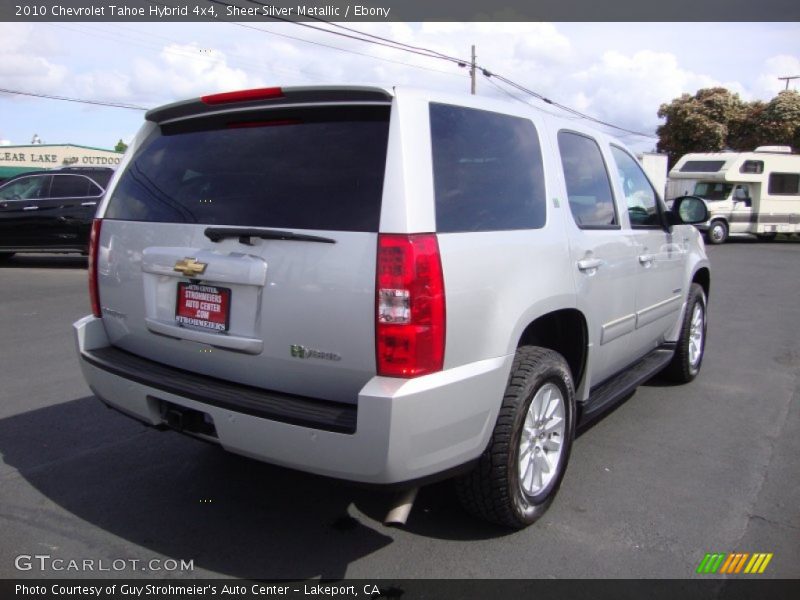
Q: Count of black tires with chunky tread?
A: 2